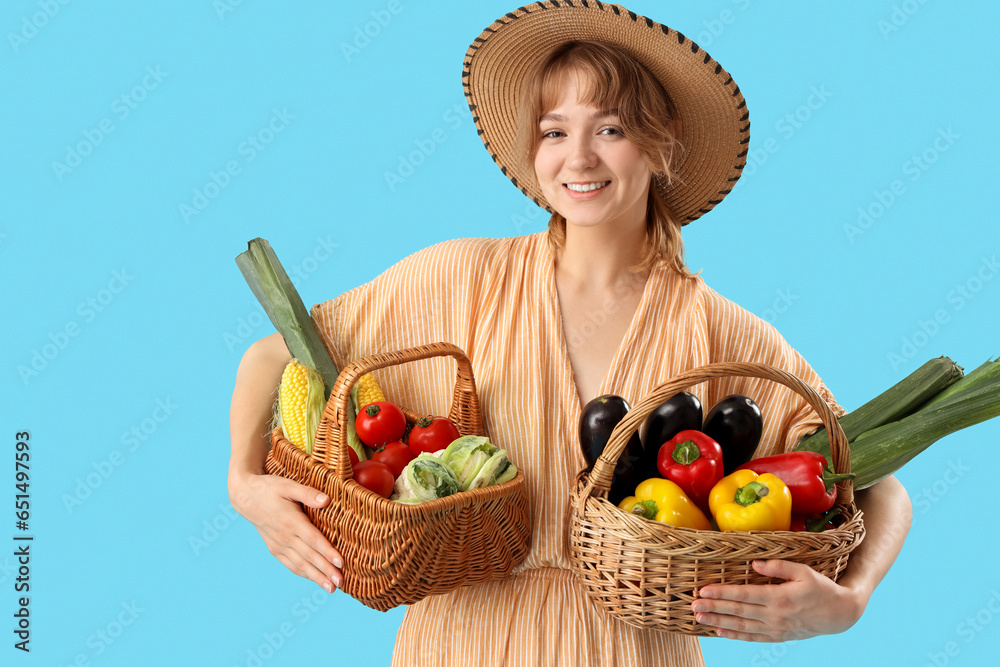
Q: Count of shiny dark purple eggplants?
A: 3